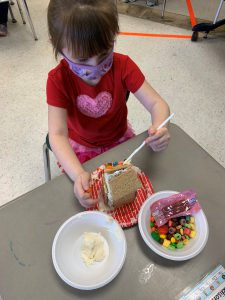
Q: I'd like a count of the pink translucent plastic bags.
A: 1